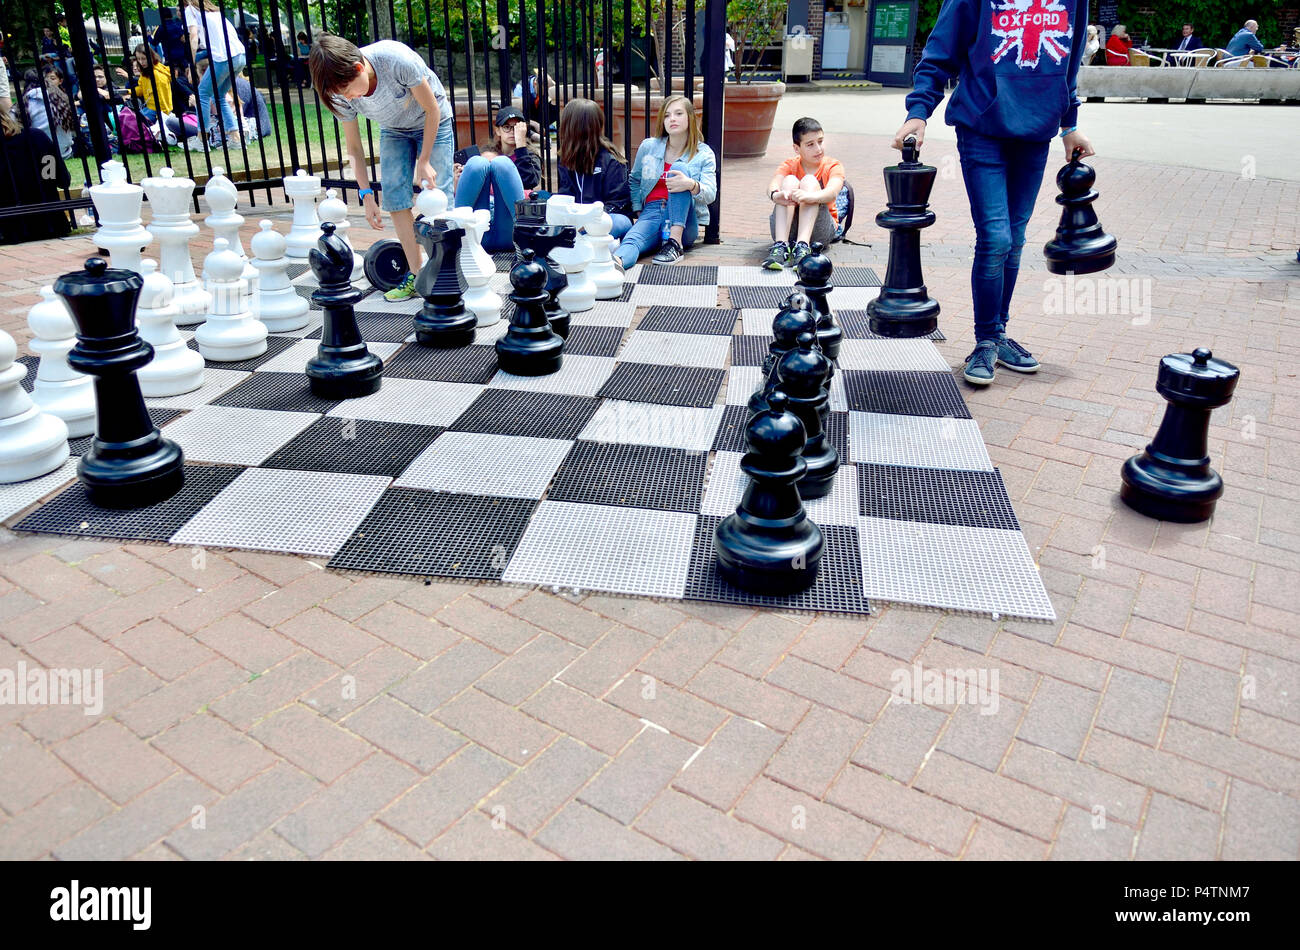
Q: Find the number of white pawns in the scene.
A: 8